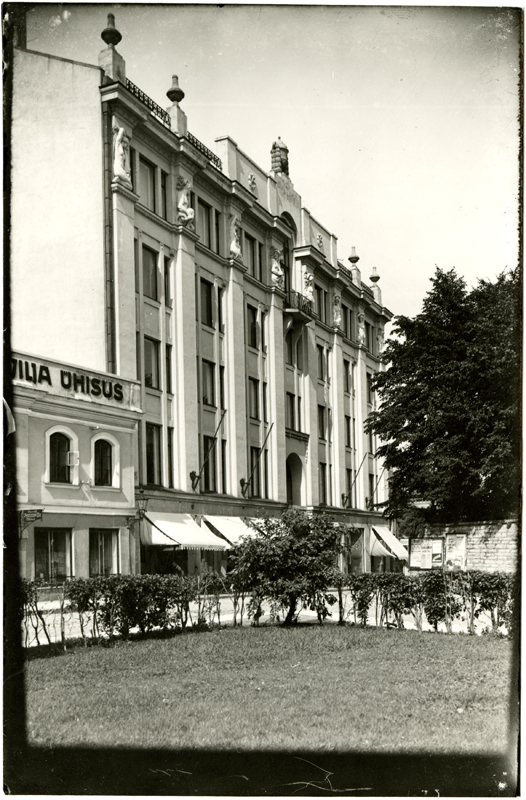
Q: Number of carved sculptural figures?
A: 8